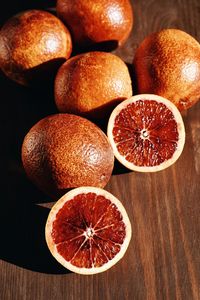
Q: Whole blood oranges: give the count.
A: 5